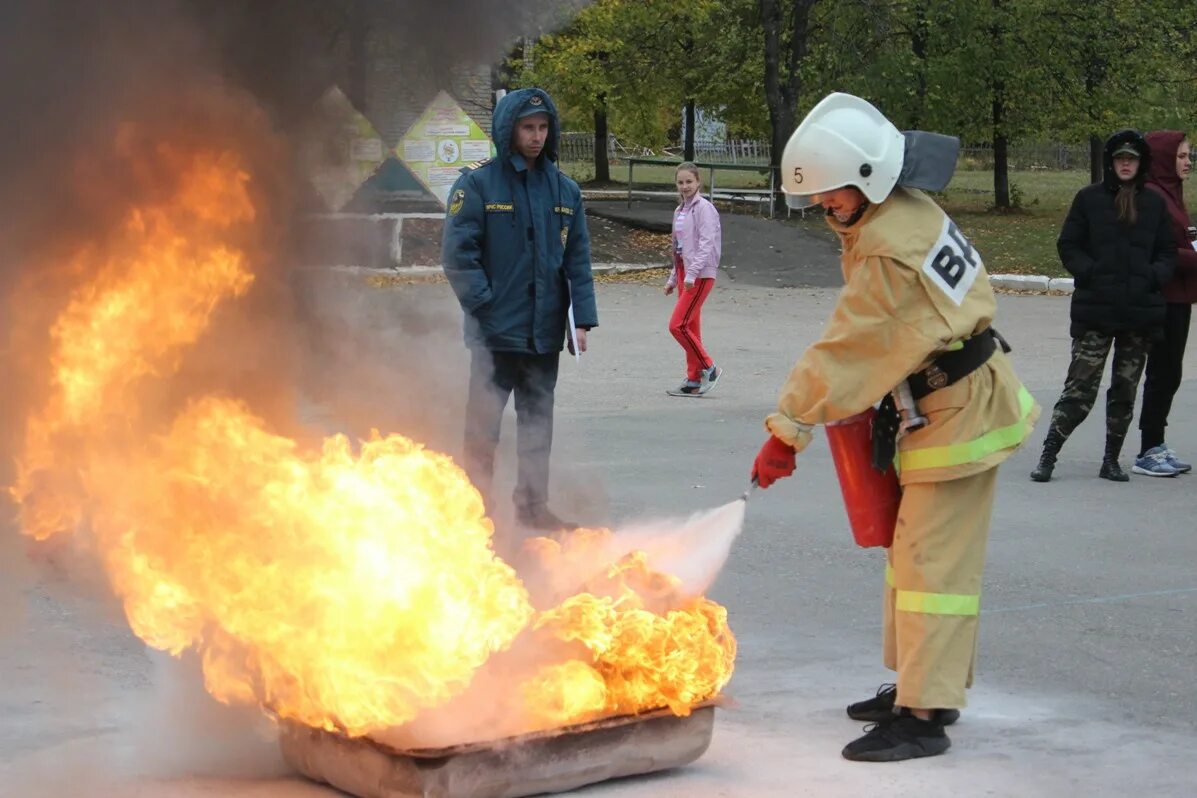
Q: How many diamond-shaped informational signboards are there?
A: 2